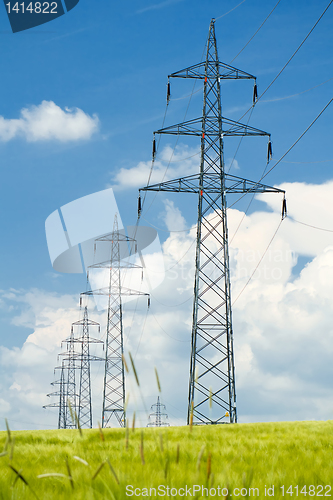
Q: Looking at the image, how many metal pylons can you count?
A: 6